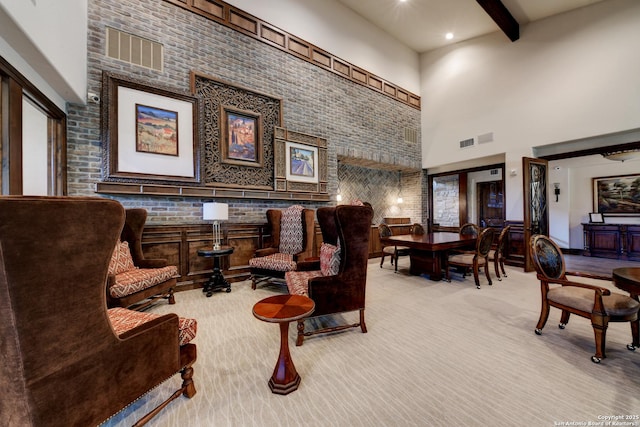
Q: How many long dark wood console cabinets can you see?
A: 1